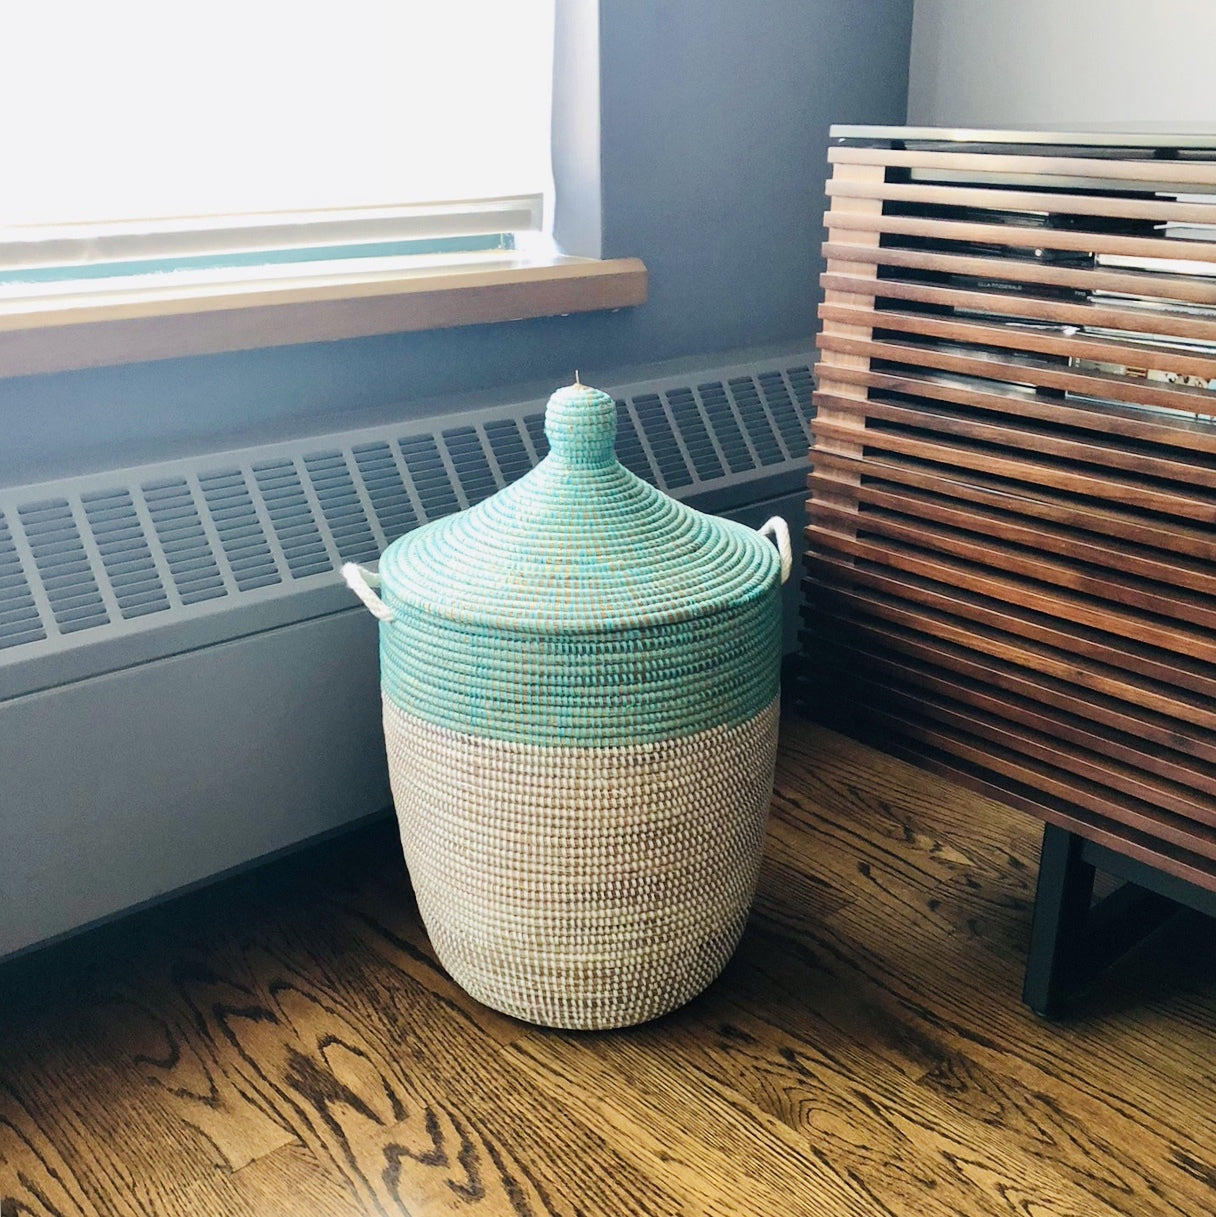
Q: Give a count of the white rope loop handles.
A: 2